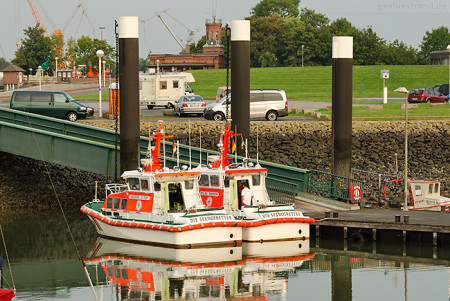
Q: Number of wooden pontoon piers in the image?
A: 1